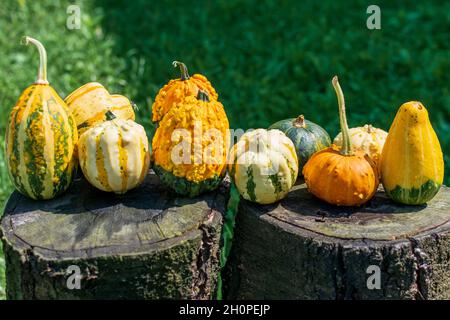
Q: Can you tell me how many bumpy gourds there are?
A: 2